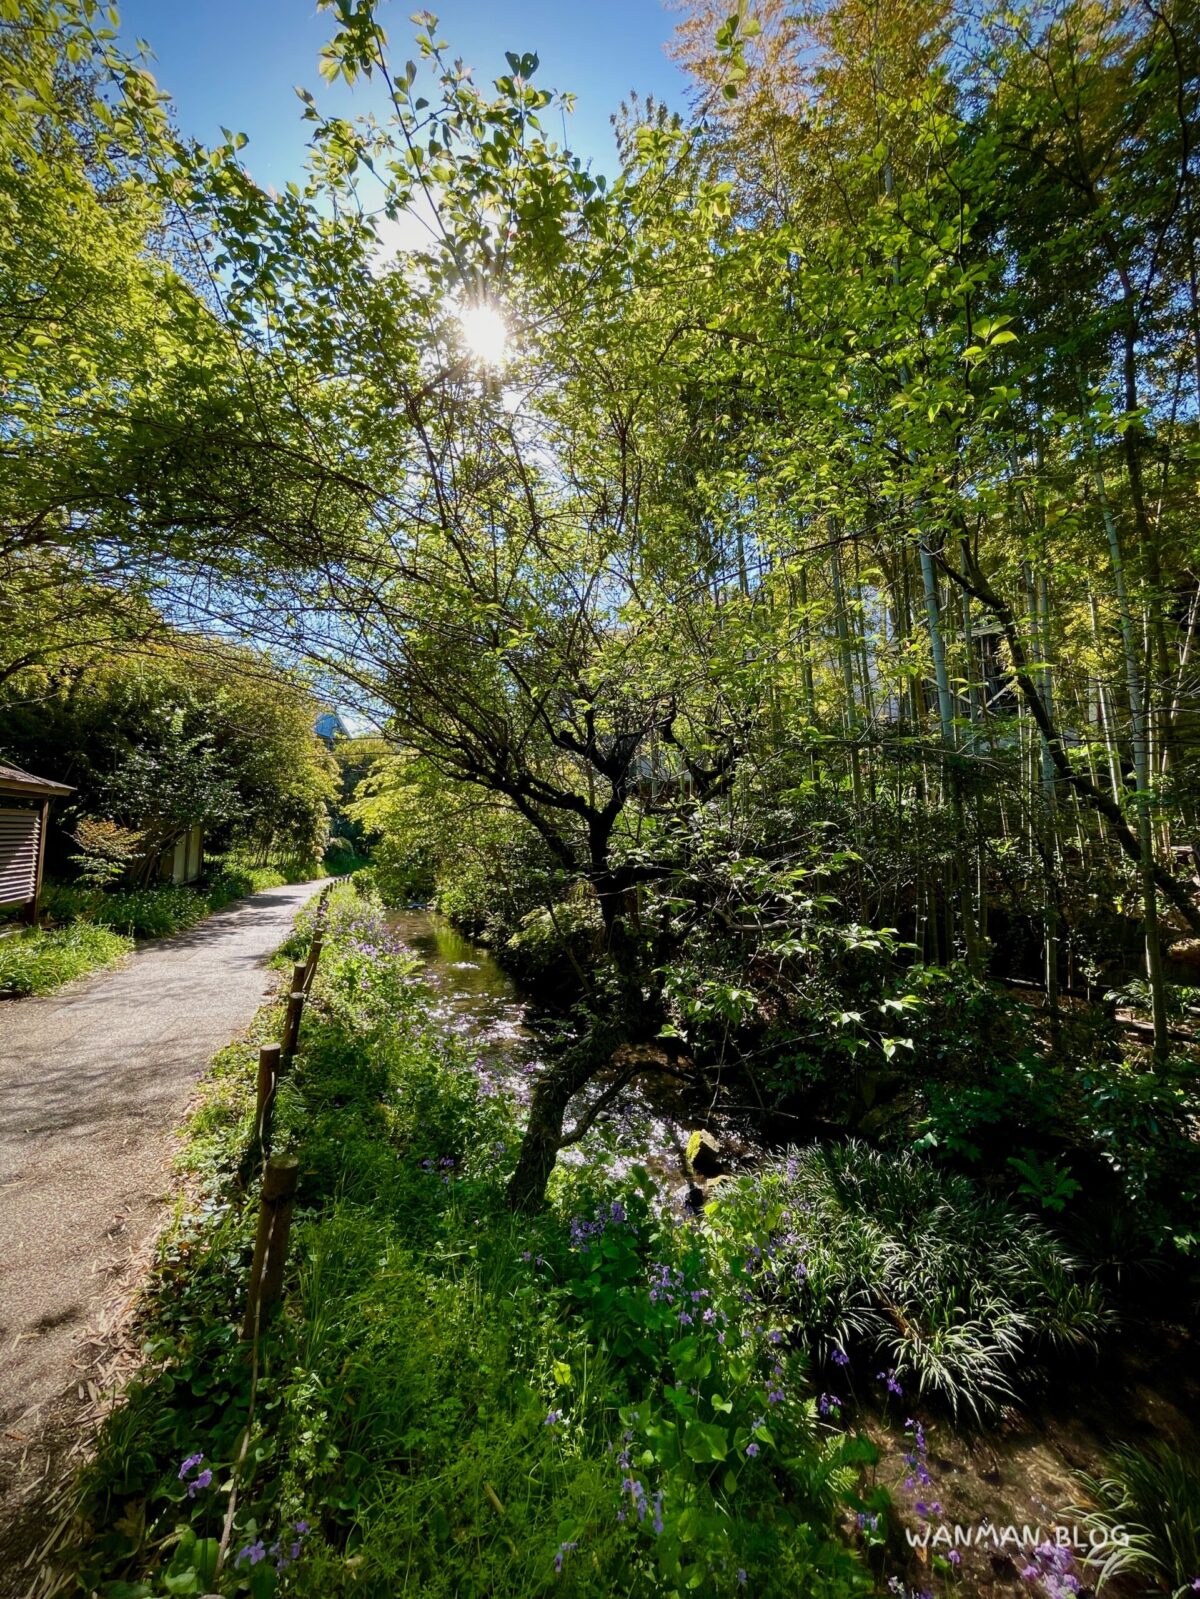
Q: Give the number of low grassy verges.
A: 2